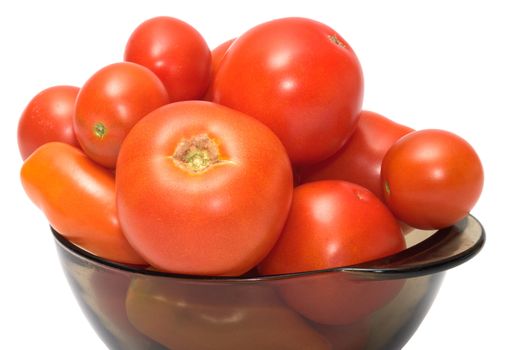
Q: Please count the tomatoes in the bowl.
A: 11